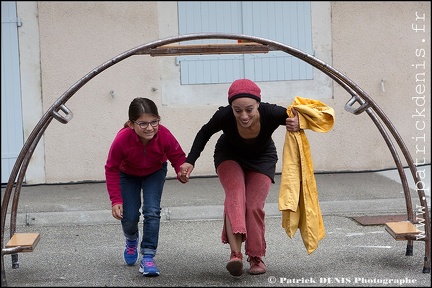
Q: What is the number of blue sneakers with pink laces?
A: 2